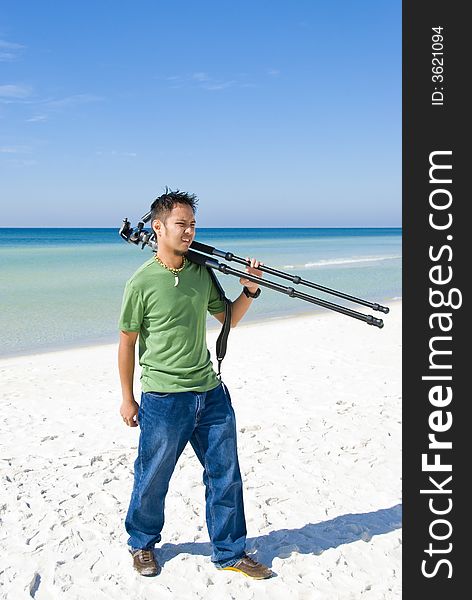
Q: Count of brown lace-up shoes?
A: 2